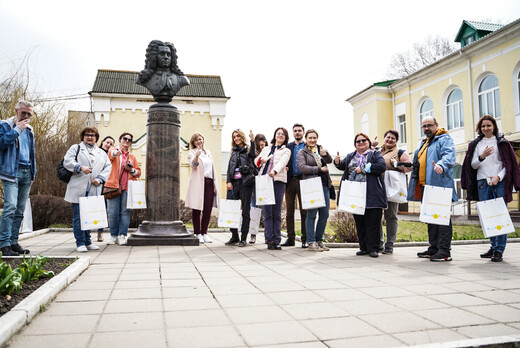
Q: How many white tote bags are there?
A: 11